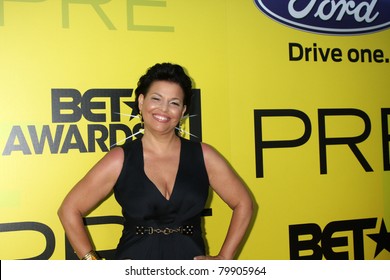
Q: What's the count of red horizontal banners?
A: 0